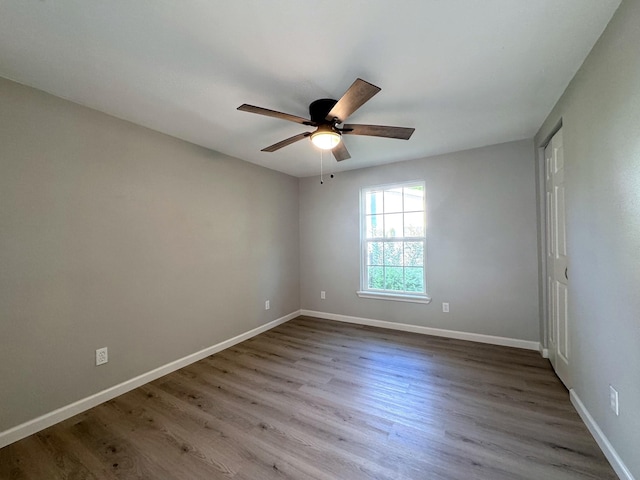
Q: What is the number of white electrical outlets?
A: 5